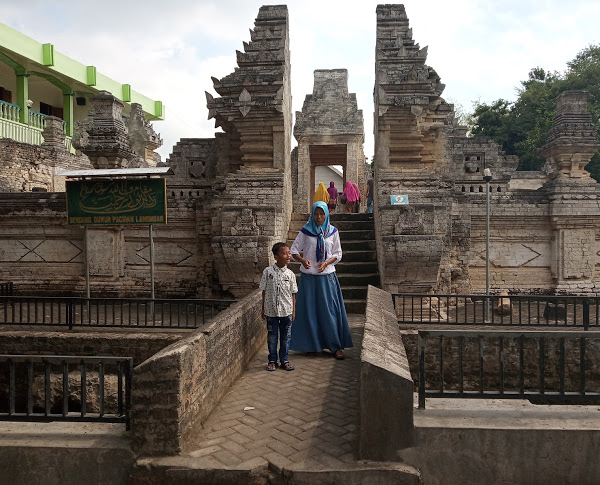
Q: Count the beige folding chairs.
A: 0